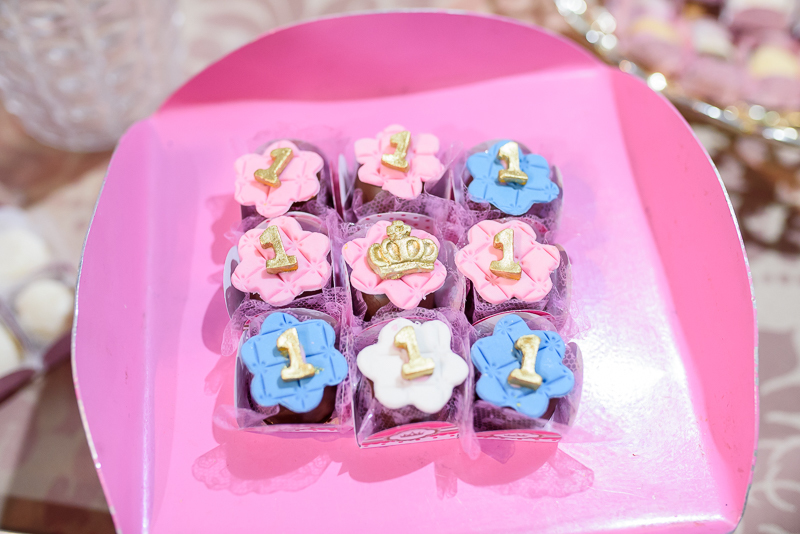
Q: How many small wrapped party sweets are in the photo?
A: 9